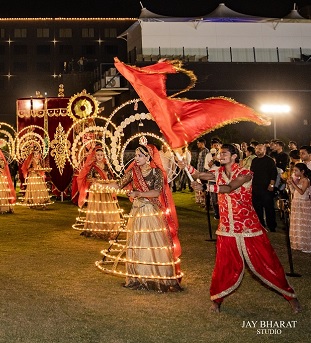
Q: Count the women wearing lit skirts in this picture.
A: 4